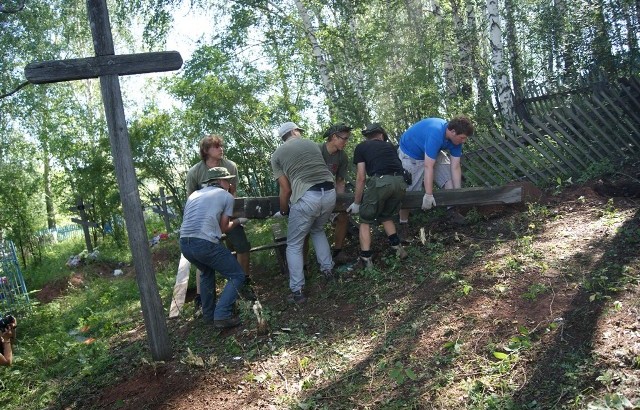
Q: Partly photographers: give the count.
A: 1